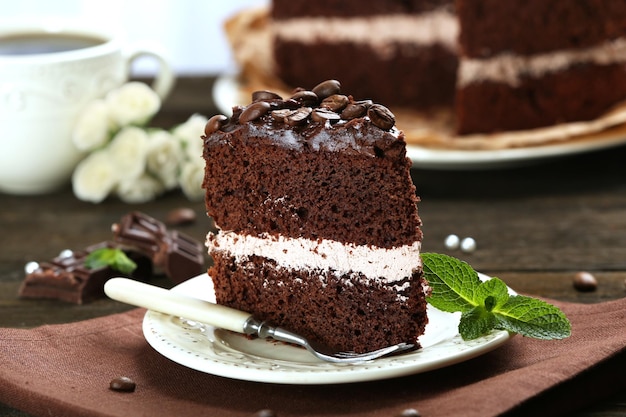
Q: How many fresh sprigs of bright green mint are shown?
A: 2